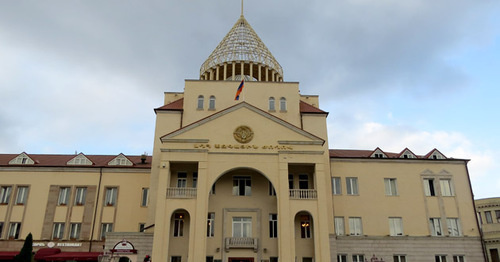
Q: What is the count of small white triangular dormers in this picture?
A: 6